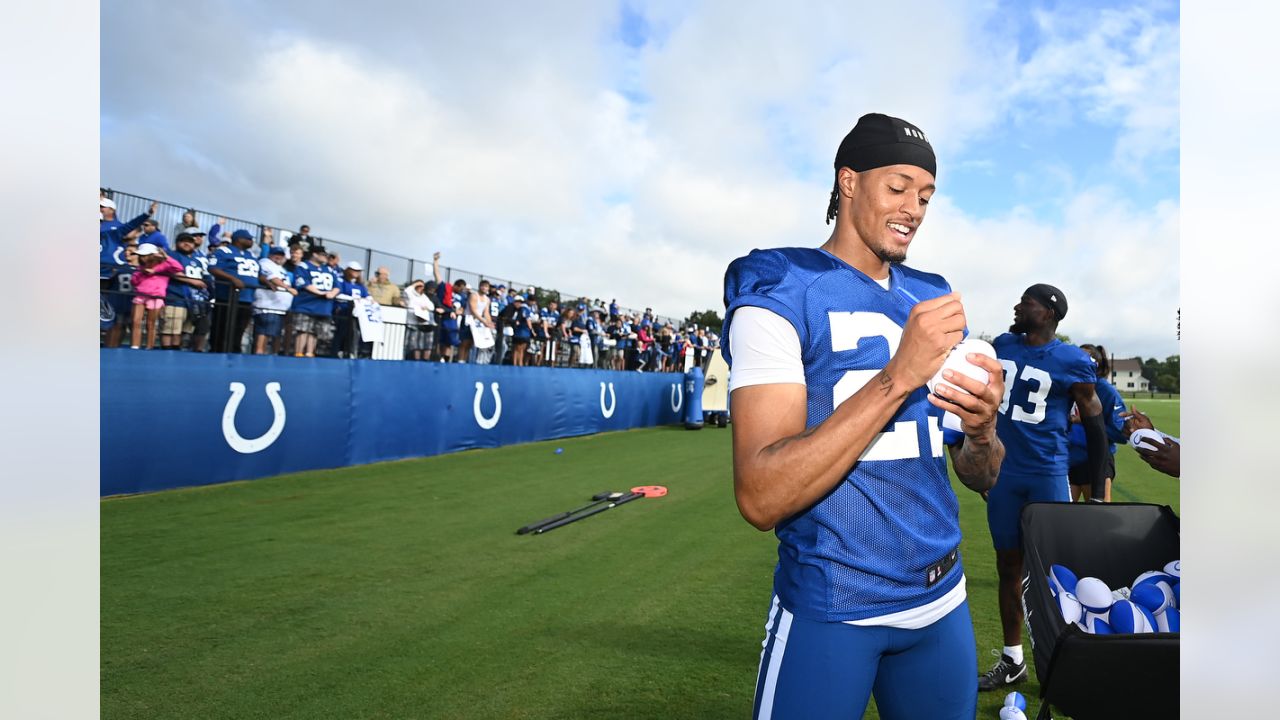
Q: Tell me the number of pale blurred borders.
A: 2